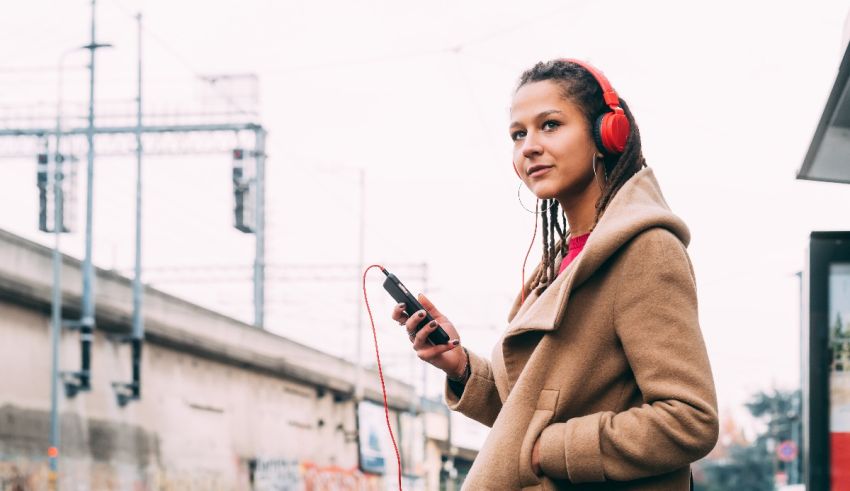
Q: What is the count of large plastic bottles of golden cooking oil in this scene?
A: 0